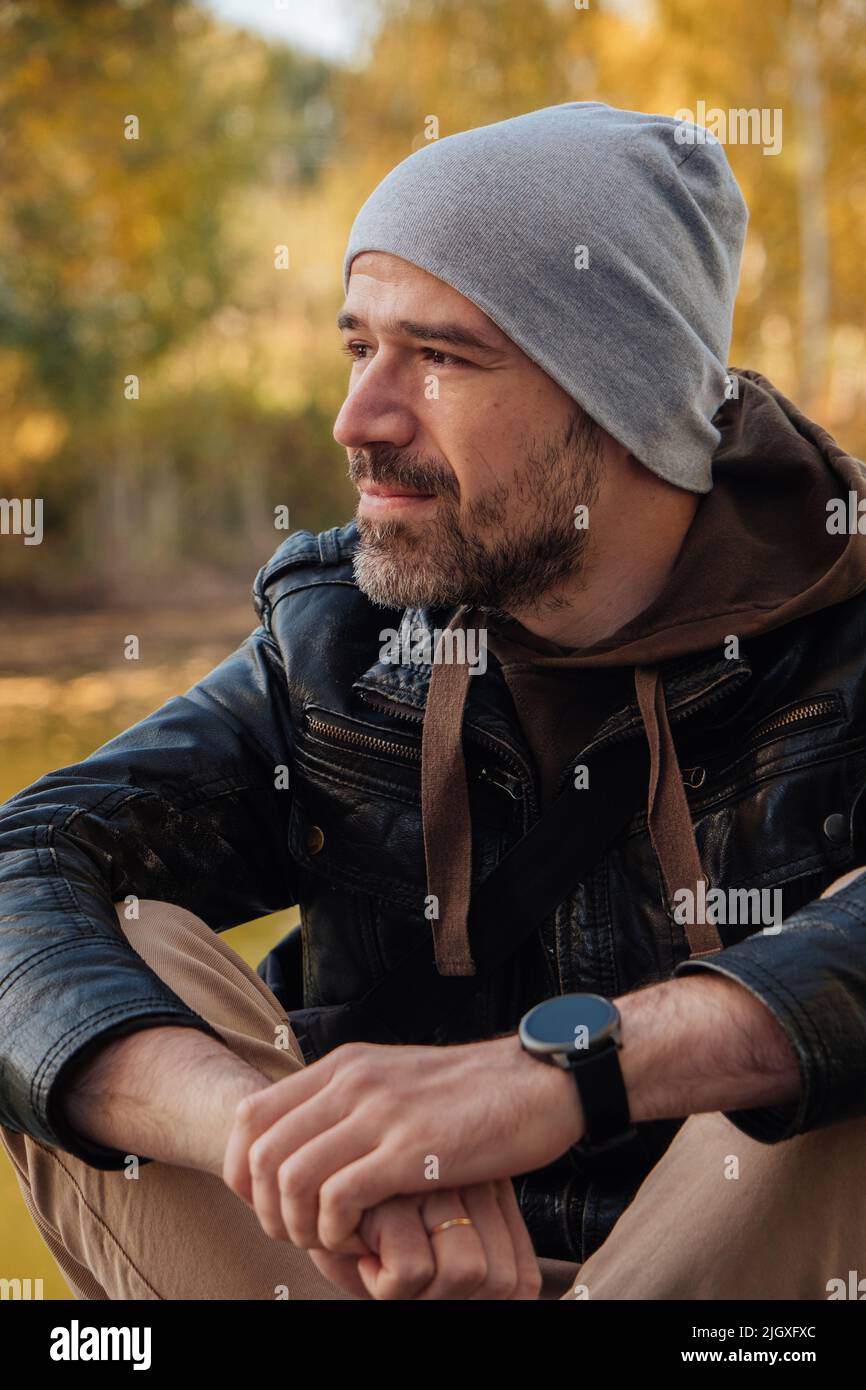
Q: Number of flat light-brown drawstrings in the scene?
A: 2